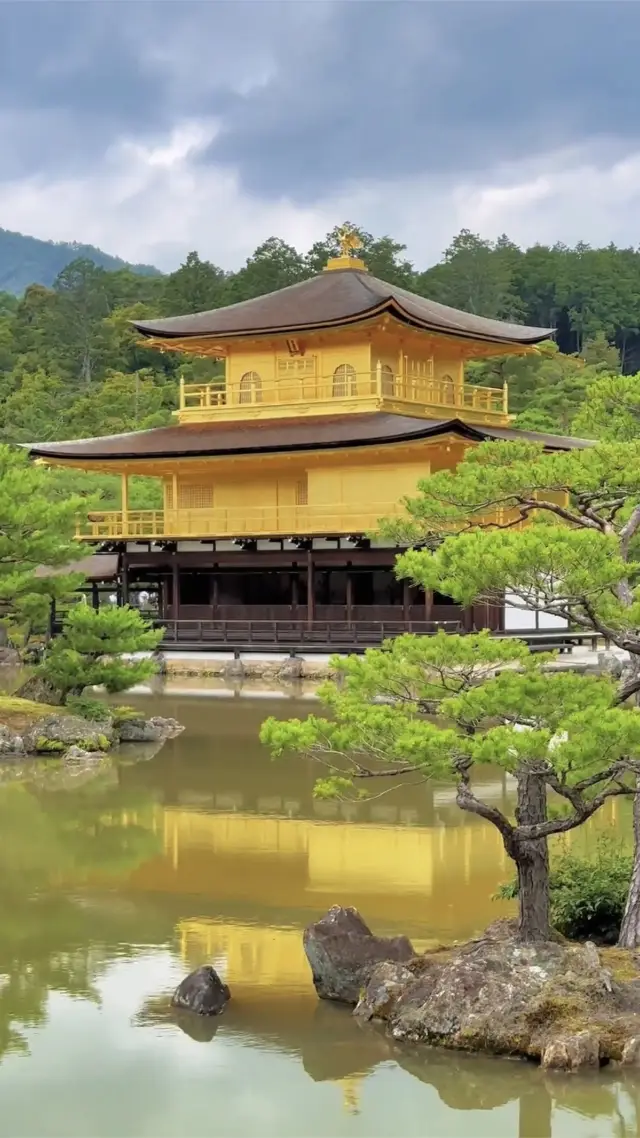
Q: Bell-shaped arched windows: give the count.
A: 4